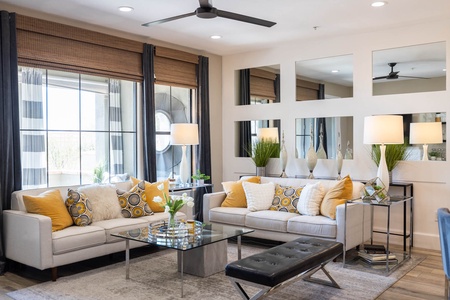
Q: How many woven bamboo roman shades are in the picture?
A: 2